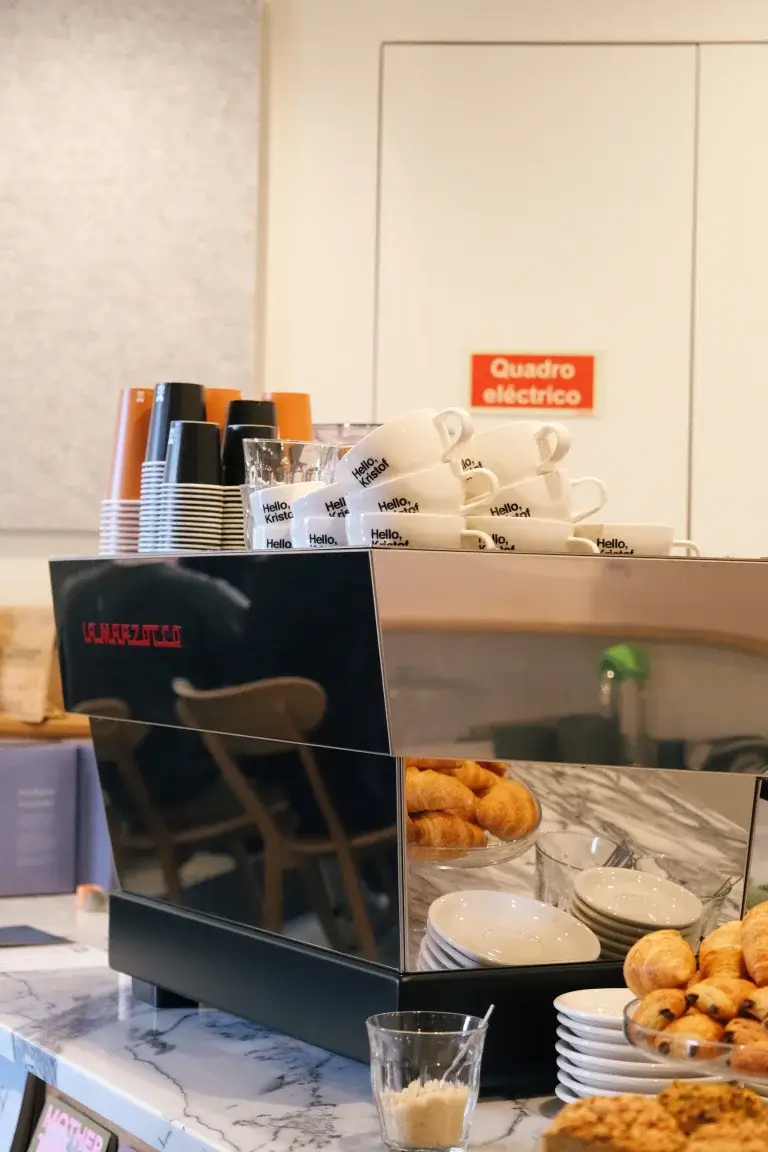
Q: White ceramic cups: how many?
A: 11